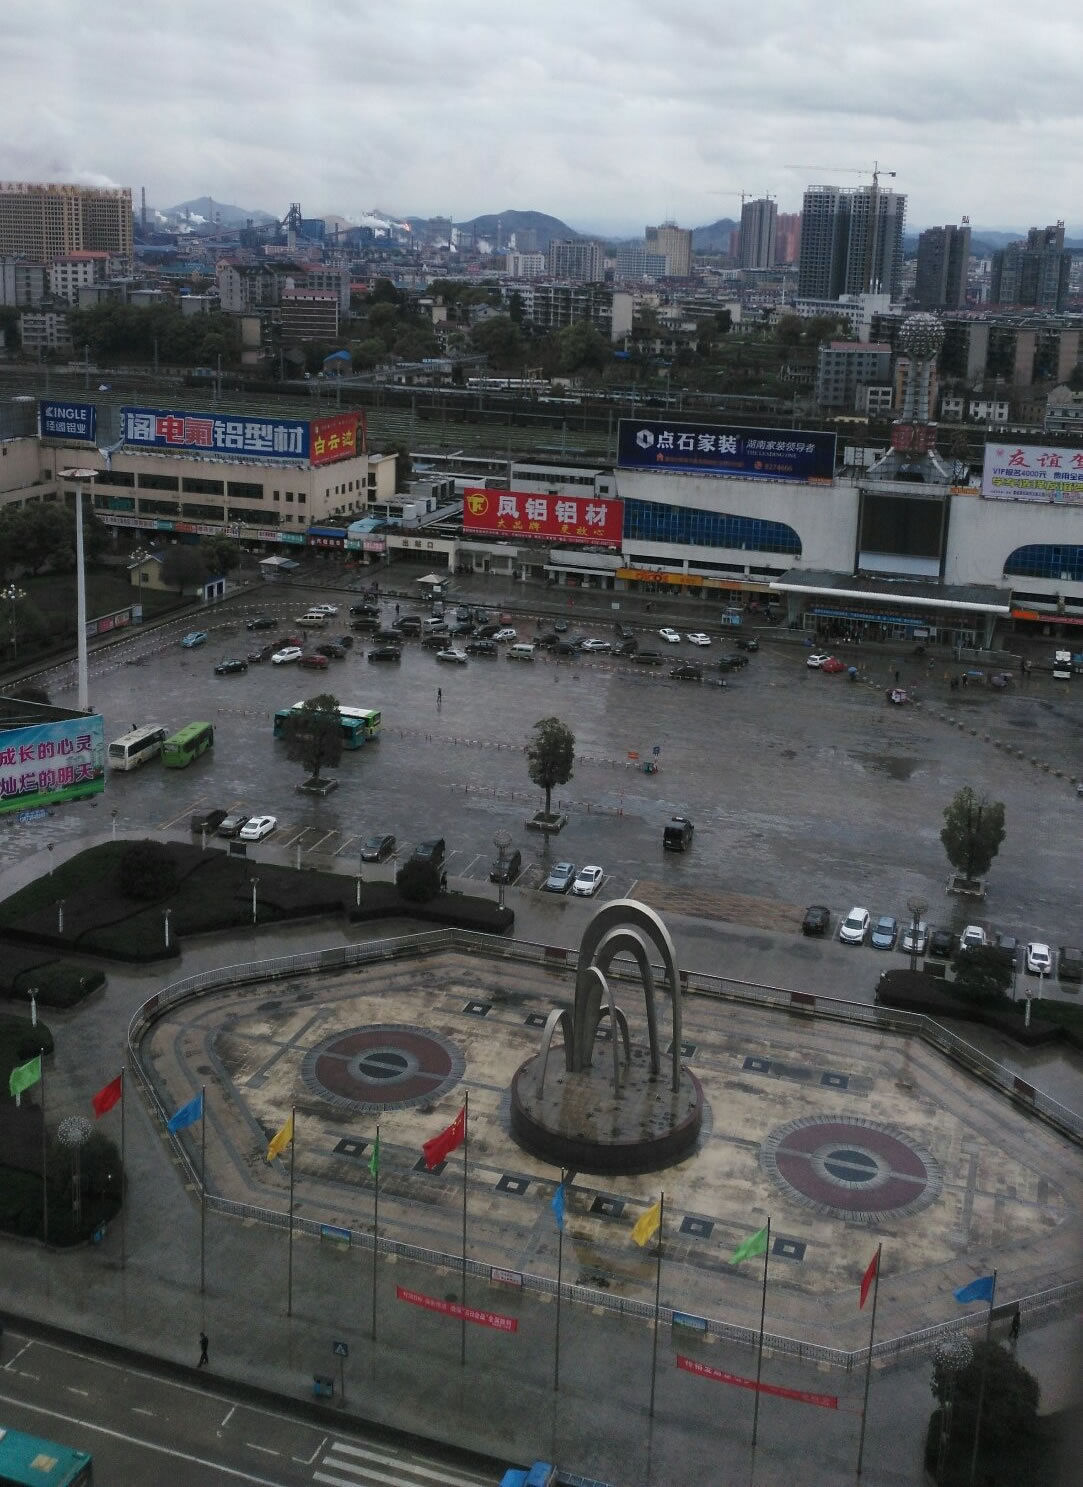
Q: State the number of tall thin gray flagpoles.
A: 11